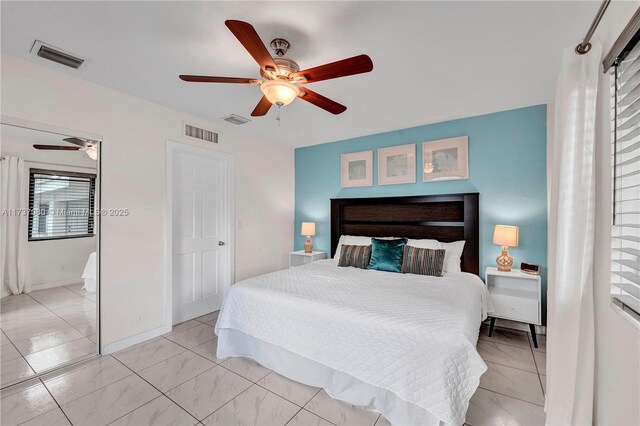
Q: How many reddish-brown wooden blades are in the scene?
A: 5